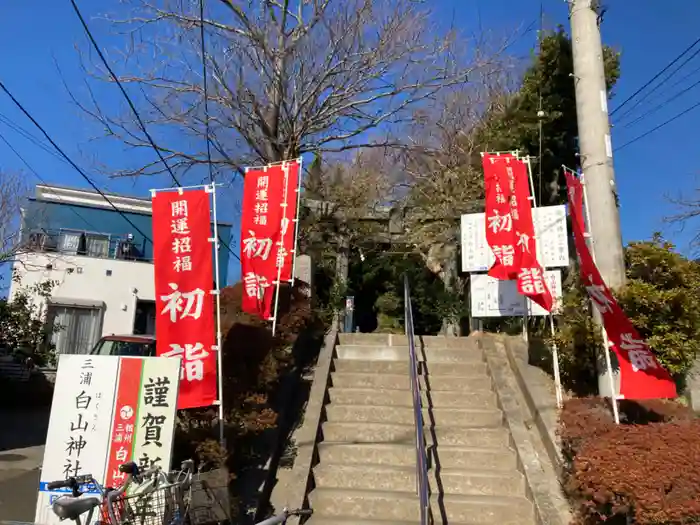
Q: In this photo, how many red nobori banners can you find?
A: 6